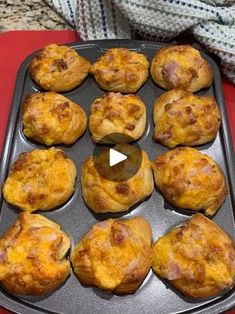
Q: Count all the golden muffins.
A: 12